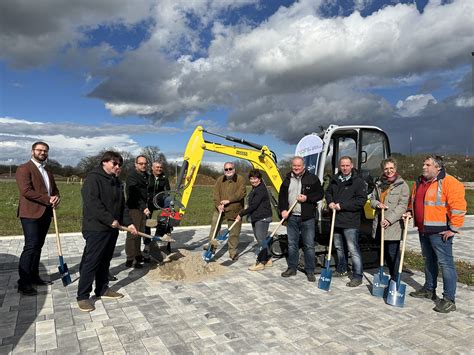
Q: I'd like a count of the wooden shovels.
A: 8